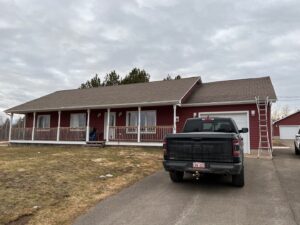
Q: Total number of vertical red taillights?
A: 2